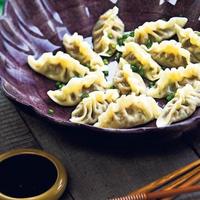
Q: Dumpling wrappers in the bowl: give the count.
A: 13